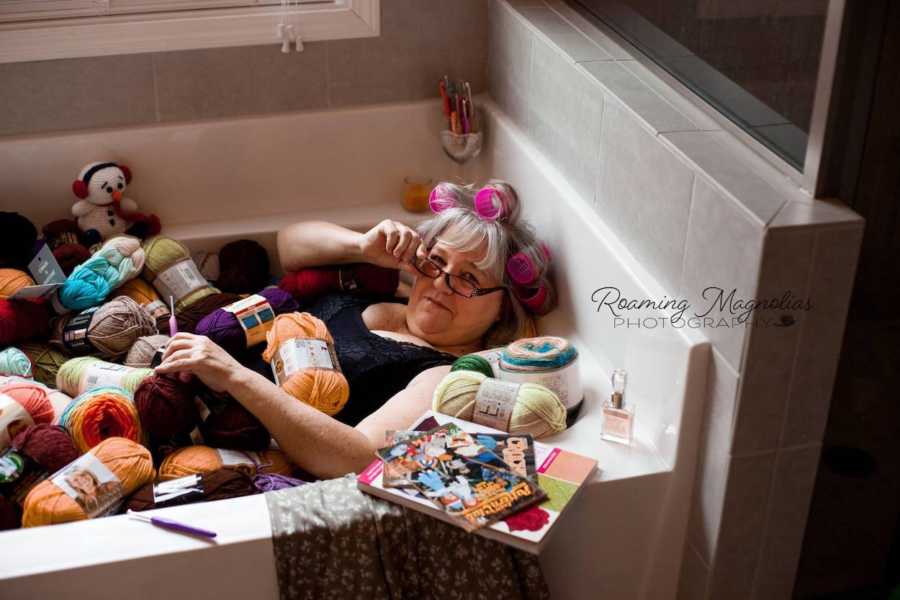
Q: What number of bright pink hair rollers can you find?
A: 4